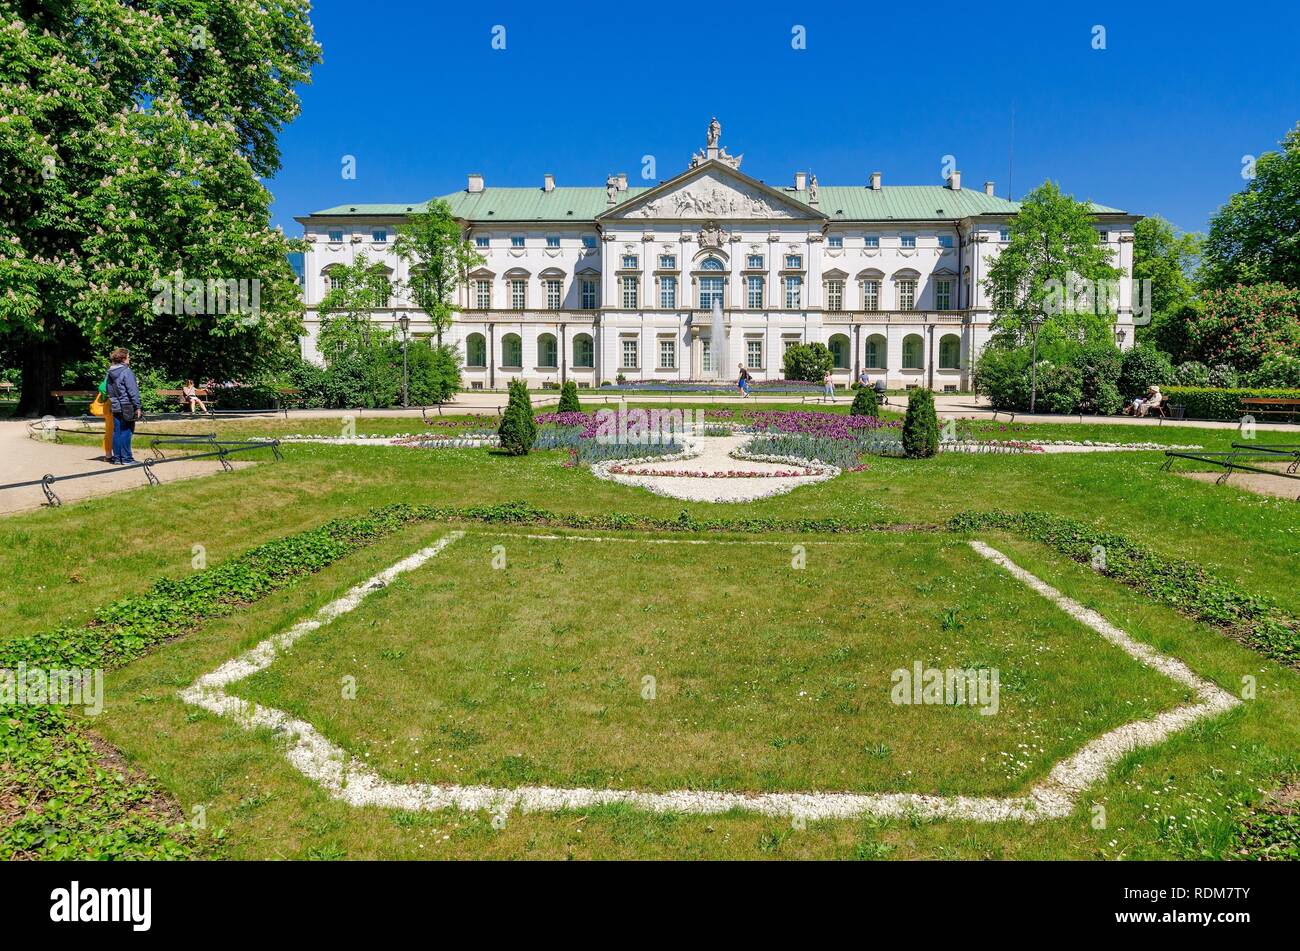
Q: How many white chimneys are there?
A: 7